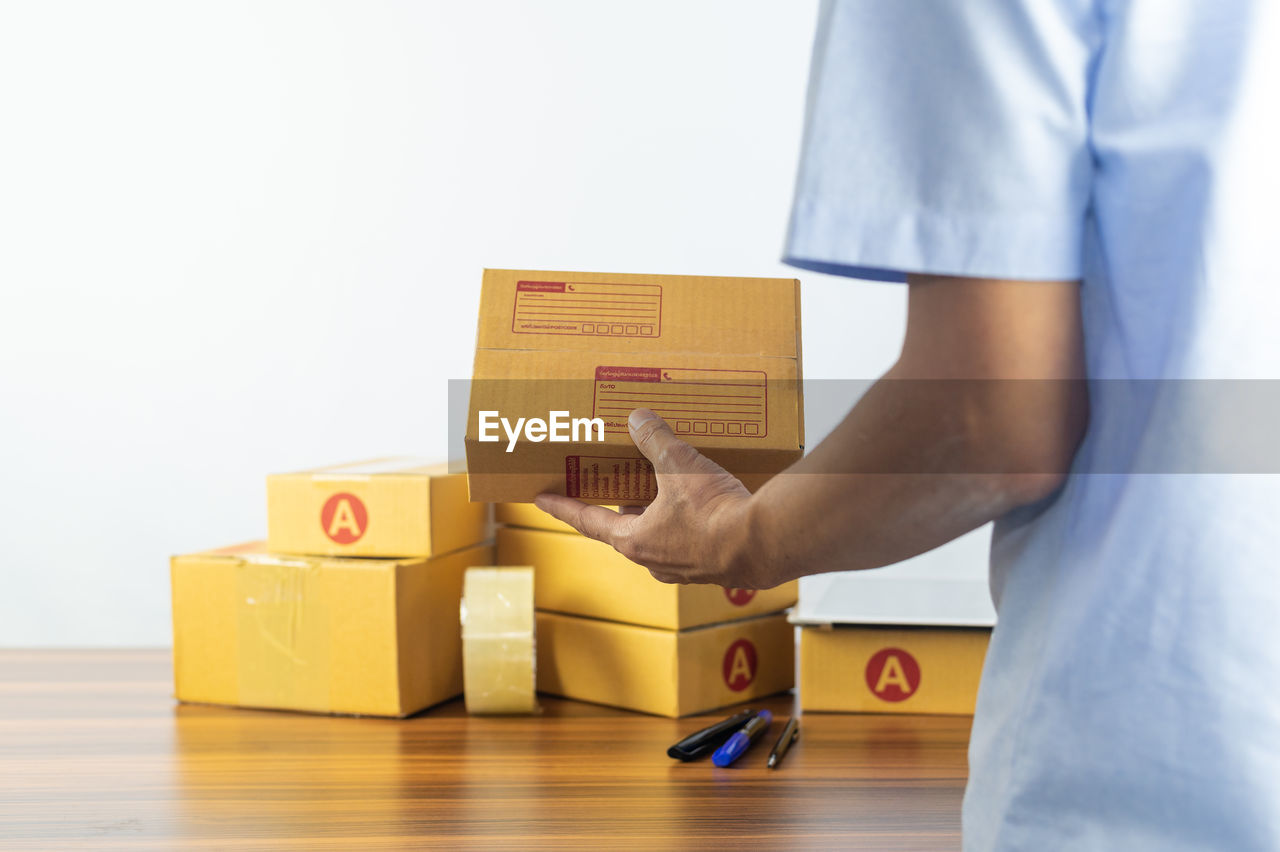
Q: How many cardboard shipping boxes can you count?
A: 7